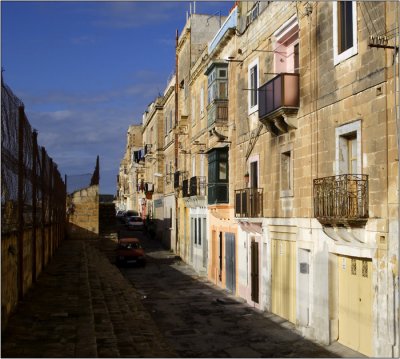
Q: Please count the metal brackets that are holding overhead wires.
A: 1